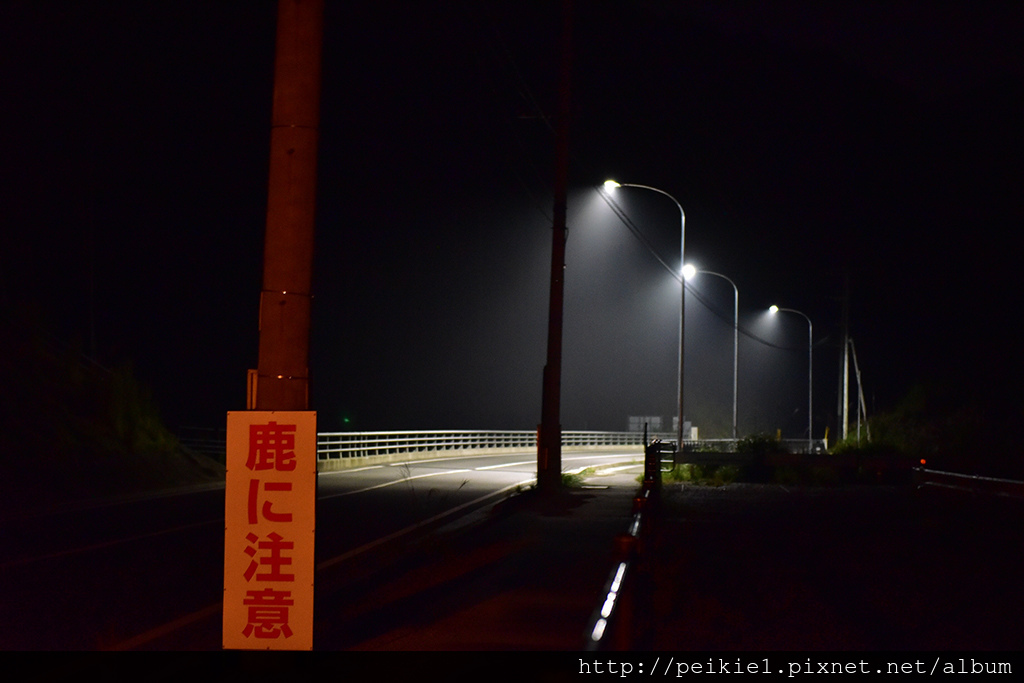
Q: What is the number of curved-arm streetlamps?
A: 3